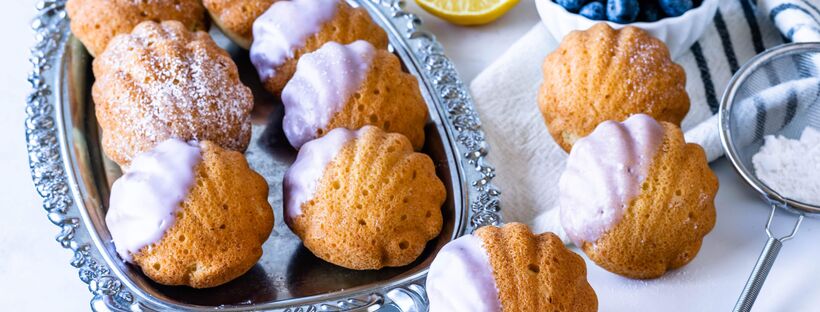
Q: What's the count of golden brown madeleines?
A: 10